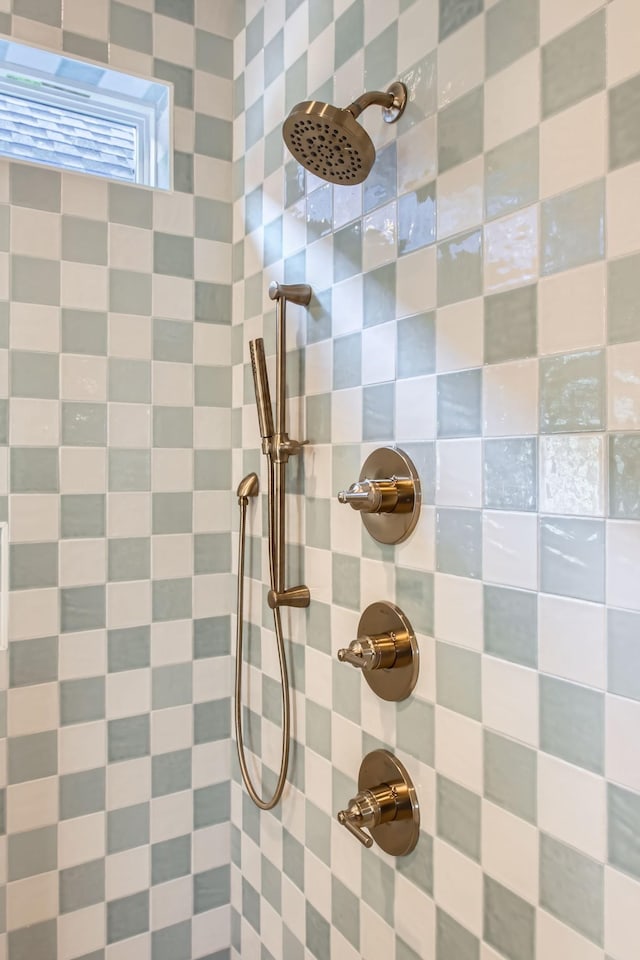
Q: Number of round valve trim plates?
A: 3